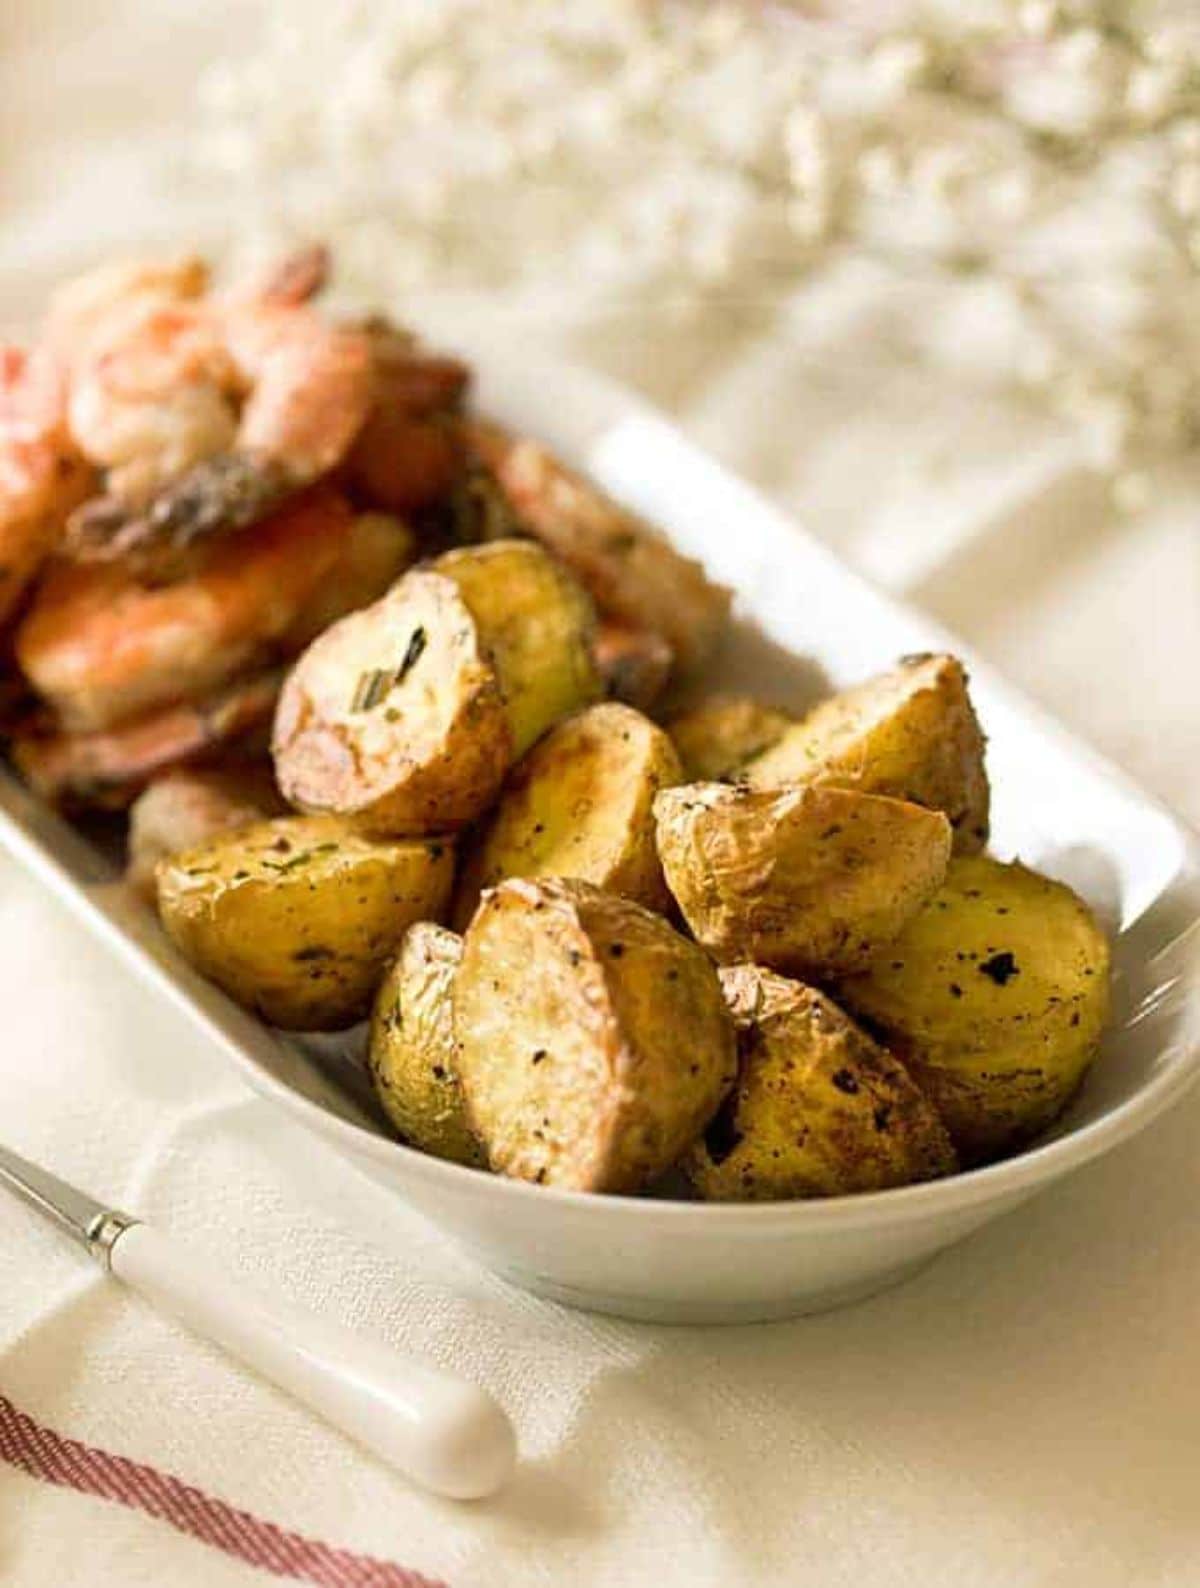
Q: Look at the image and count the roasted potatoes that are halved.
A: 11